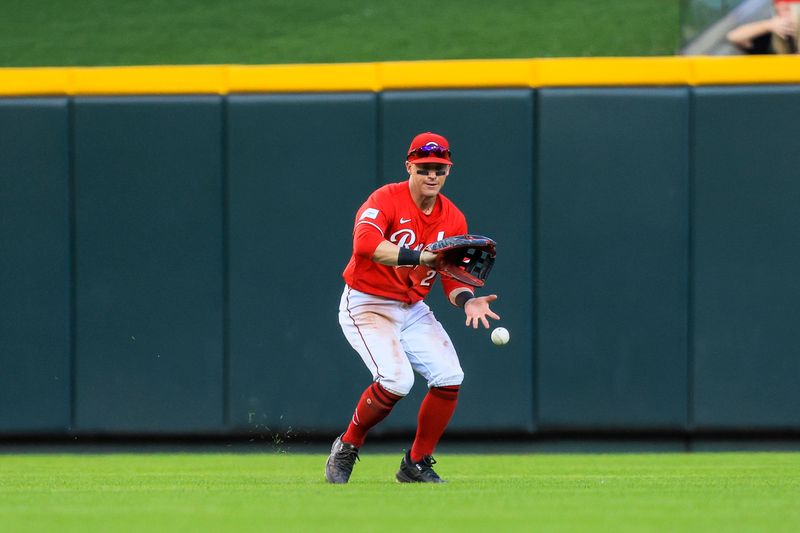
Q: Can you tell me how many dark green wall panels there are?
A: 6